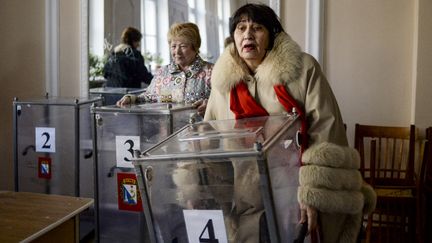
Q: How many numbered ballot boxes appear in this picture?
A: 3